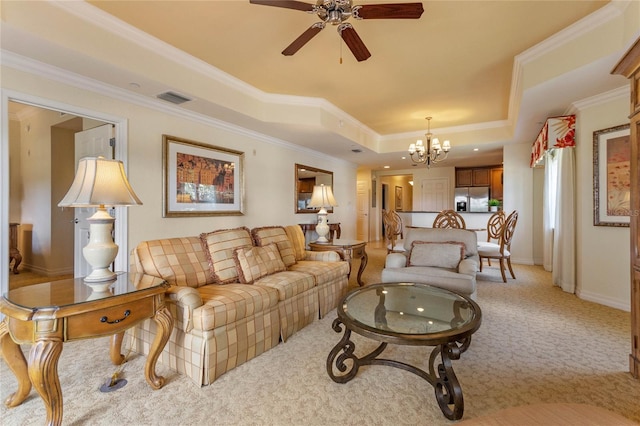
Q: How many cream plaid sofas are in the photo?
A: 1